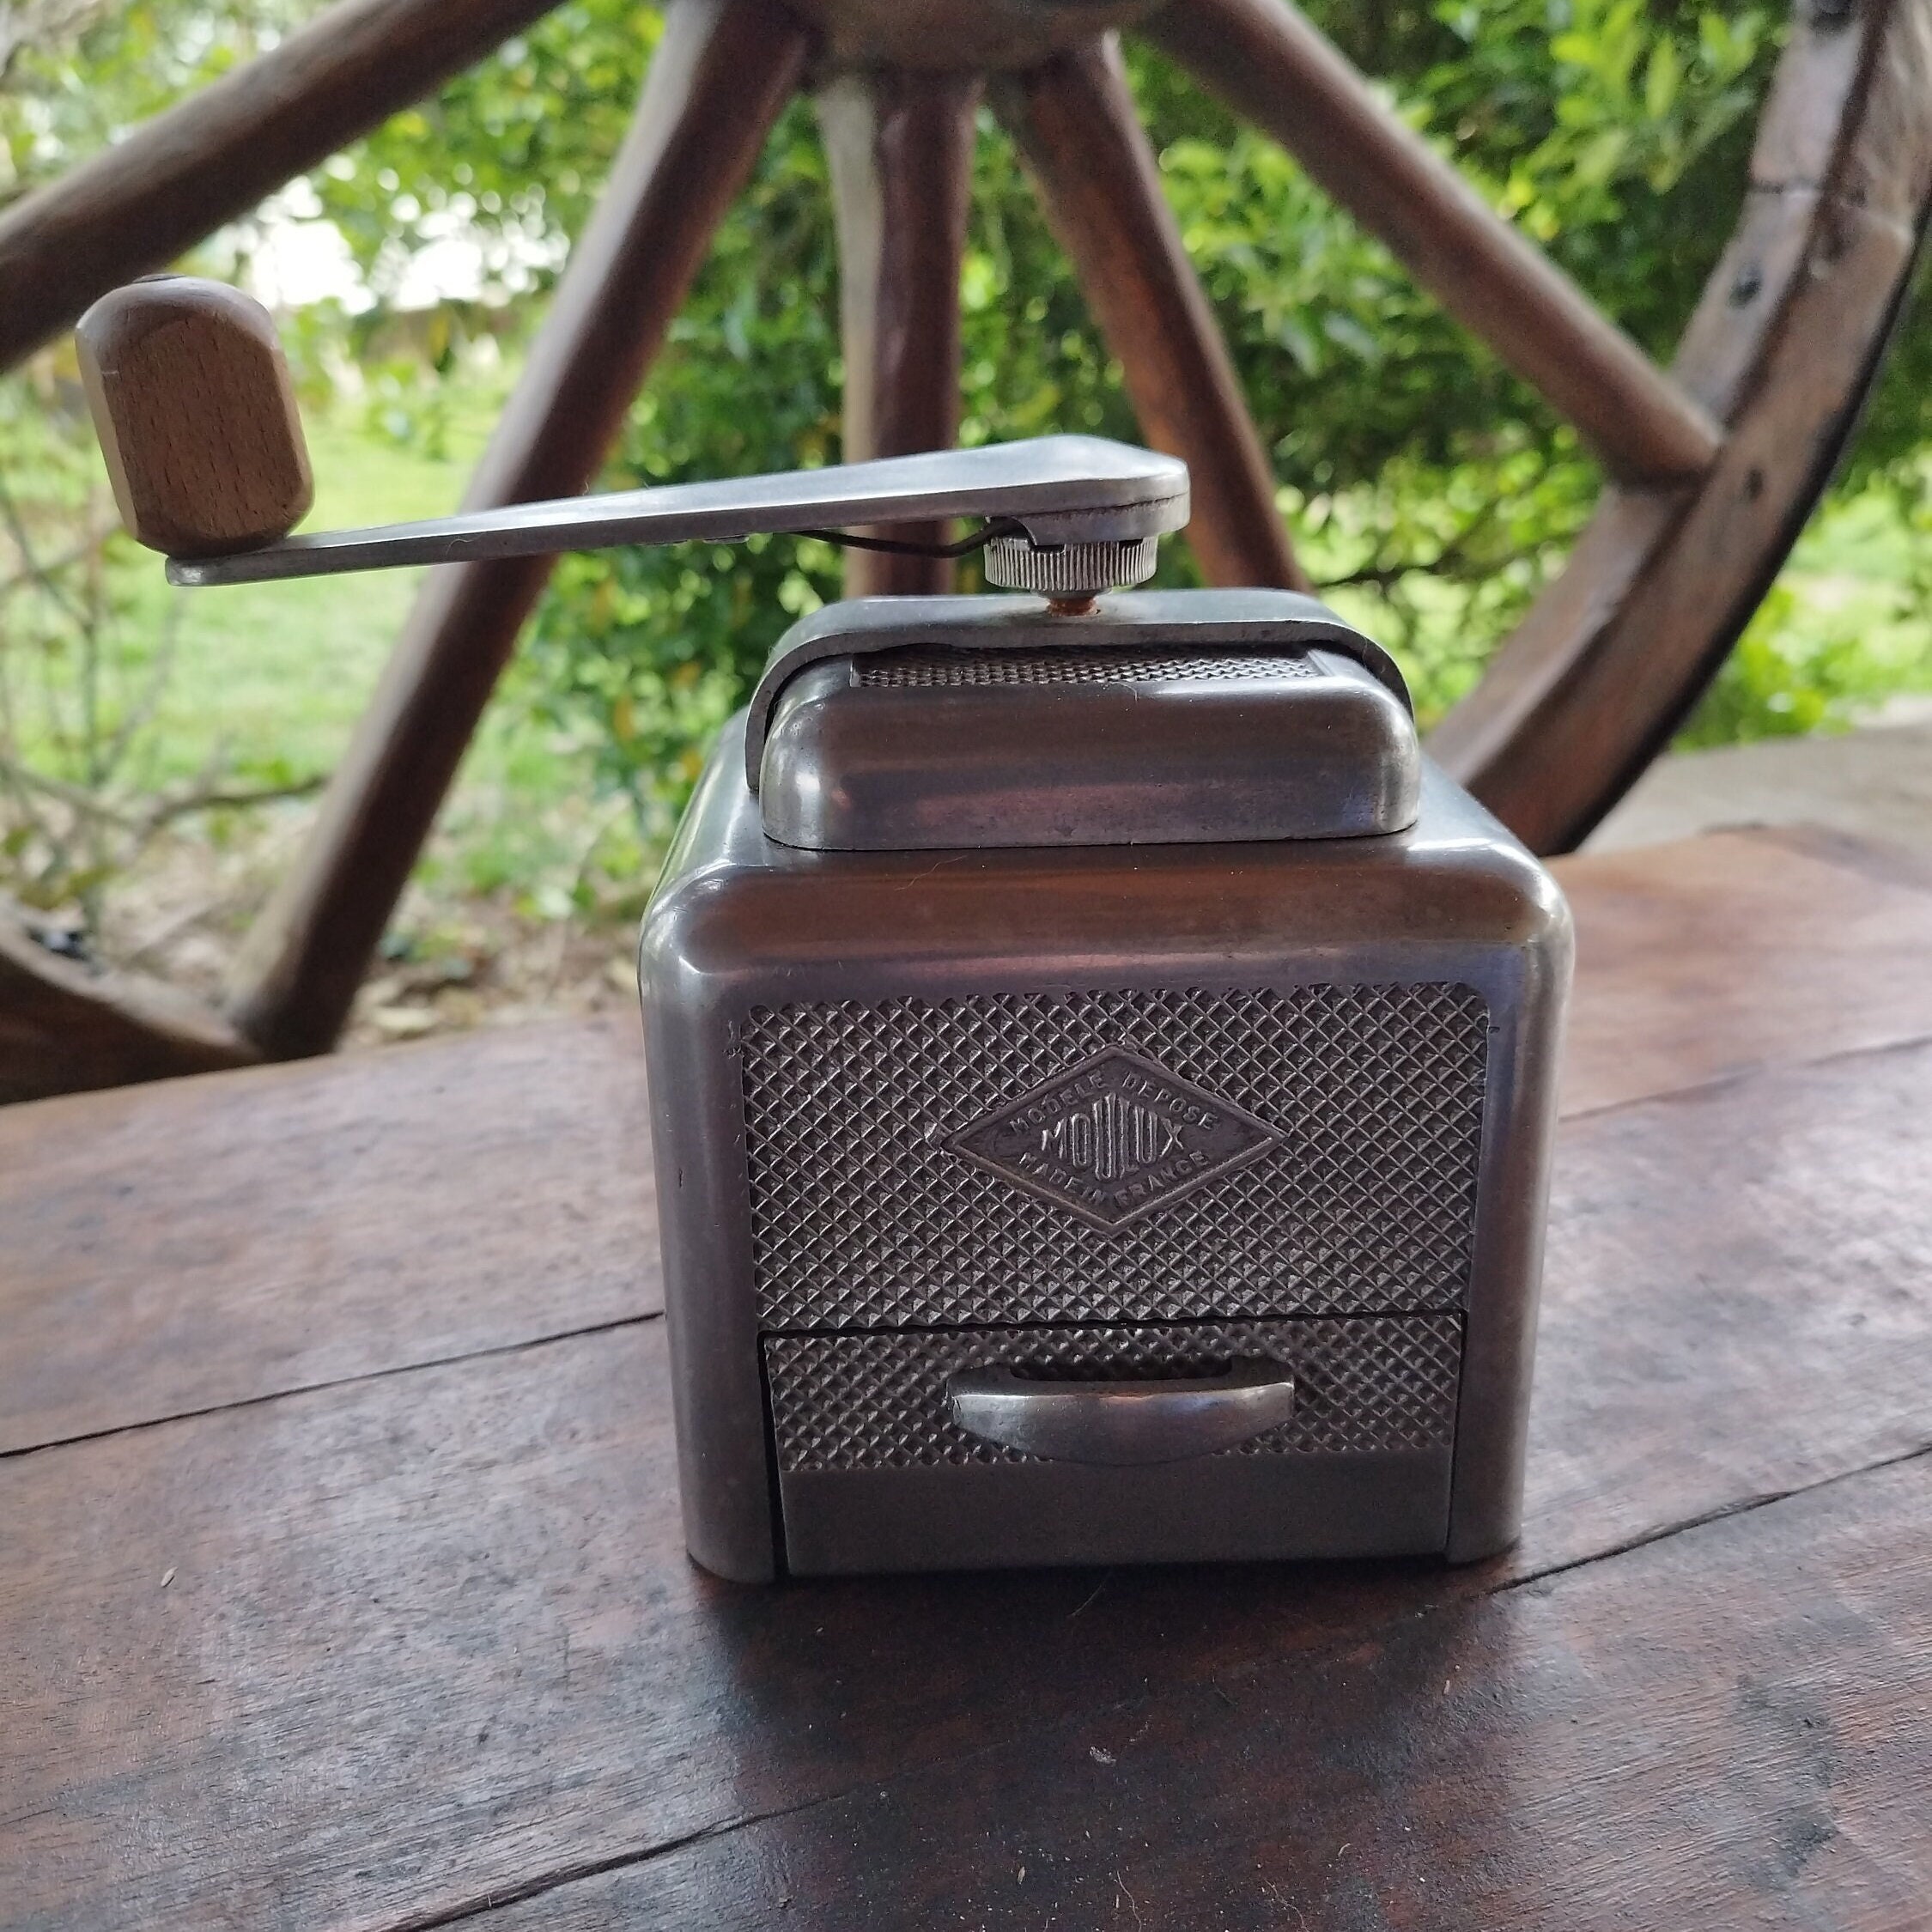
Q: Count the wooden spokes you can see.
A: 5